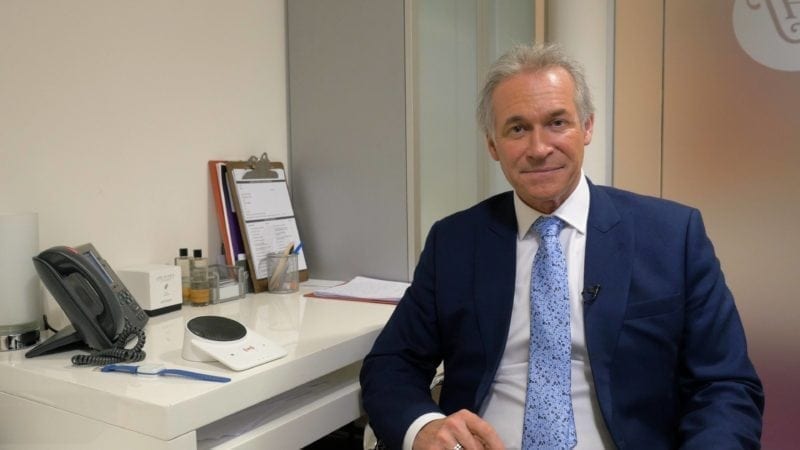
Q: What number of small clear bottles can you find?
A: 2